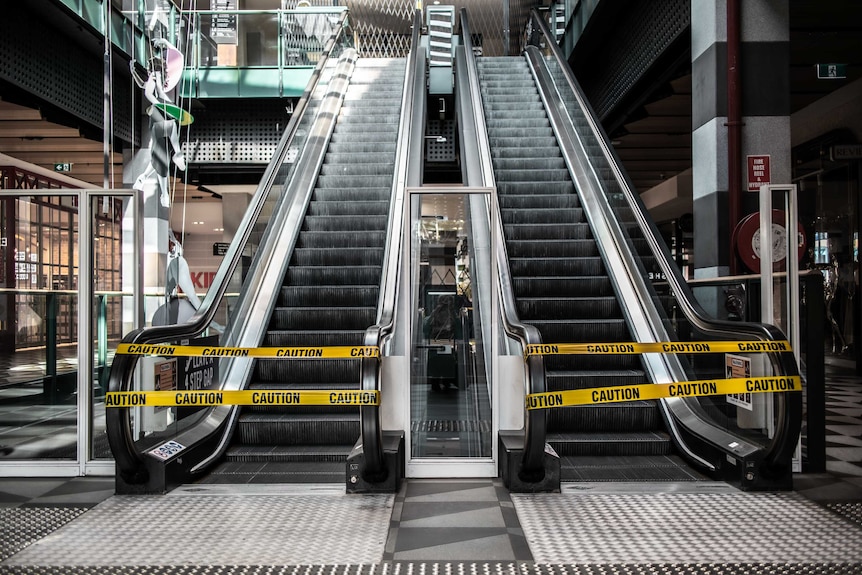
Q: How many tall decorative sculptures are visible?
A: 1